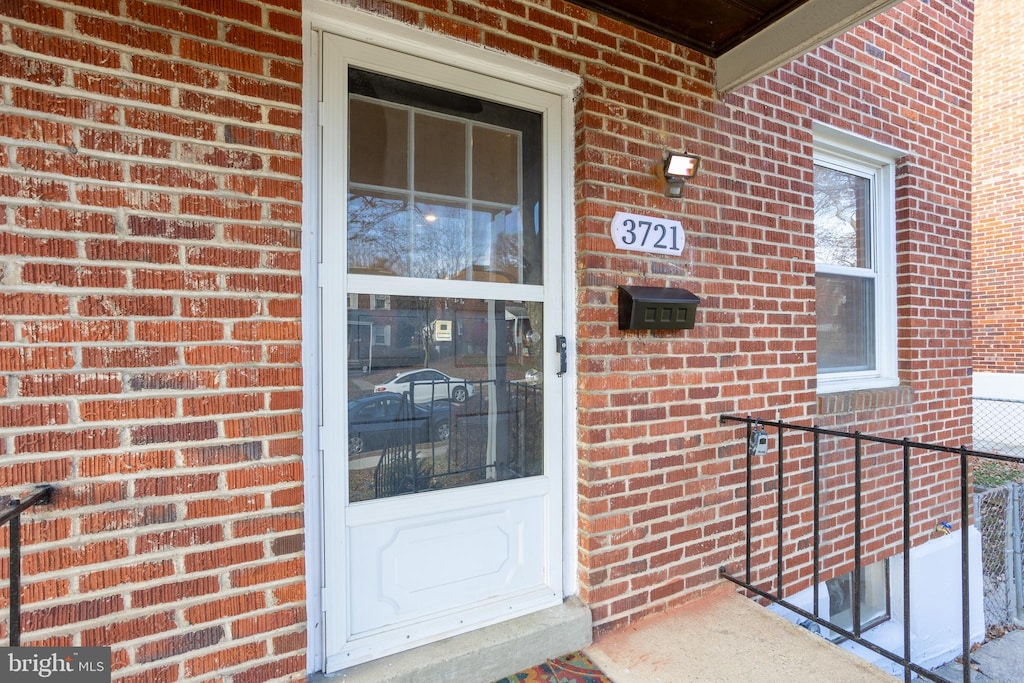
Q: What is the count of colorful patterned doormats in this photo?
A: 1